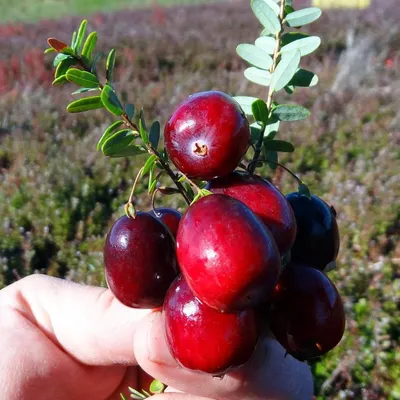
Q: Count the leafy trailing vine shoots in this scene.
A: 2